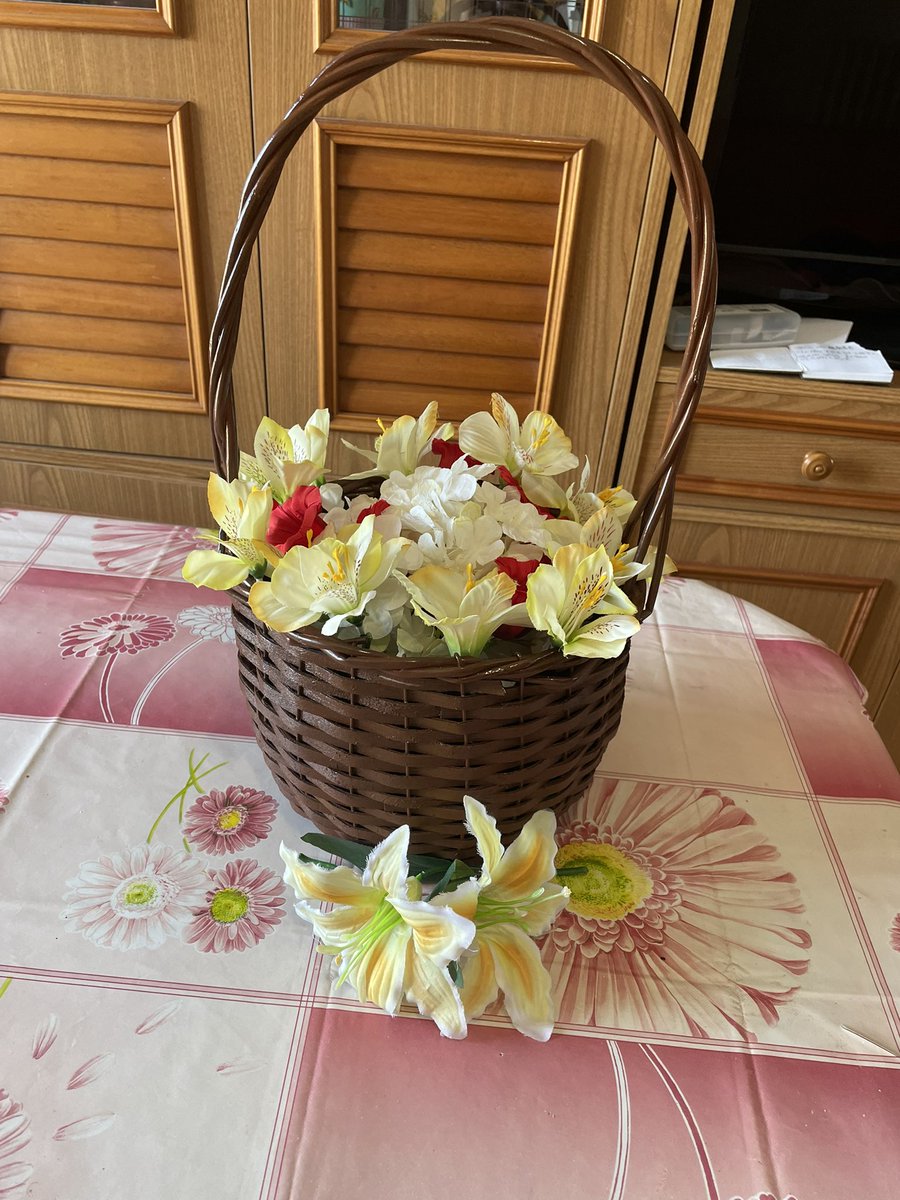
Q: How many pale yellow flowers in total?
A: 11